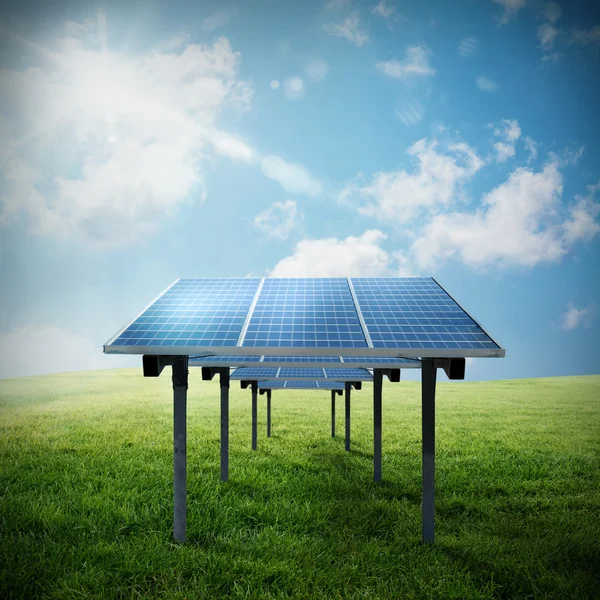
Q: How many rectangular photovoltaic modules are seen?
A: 12